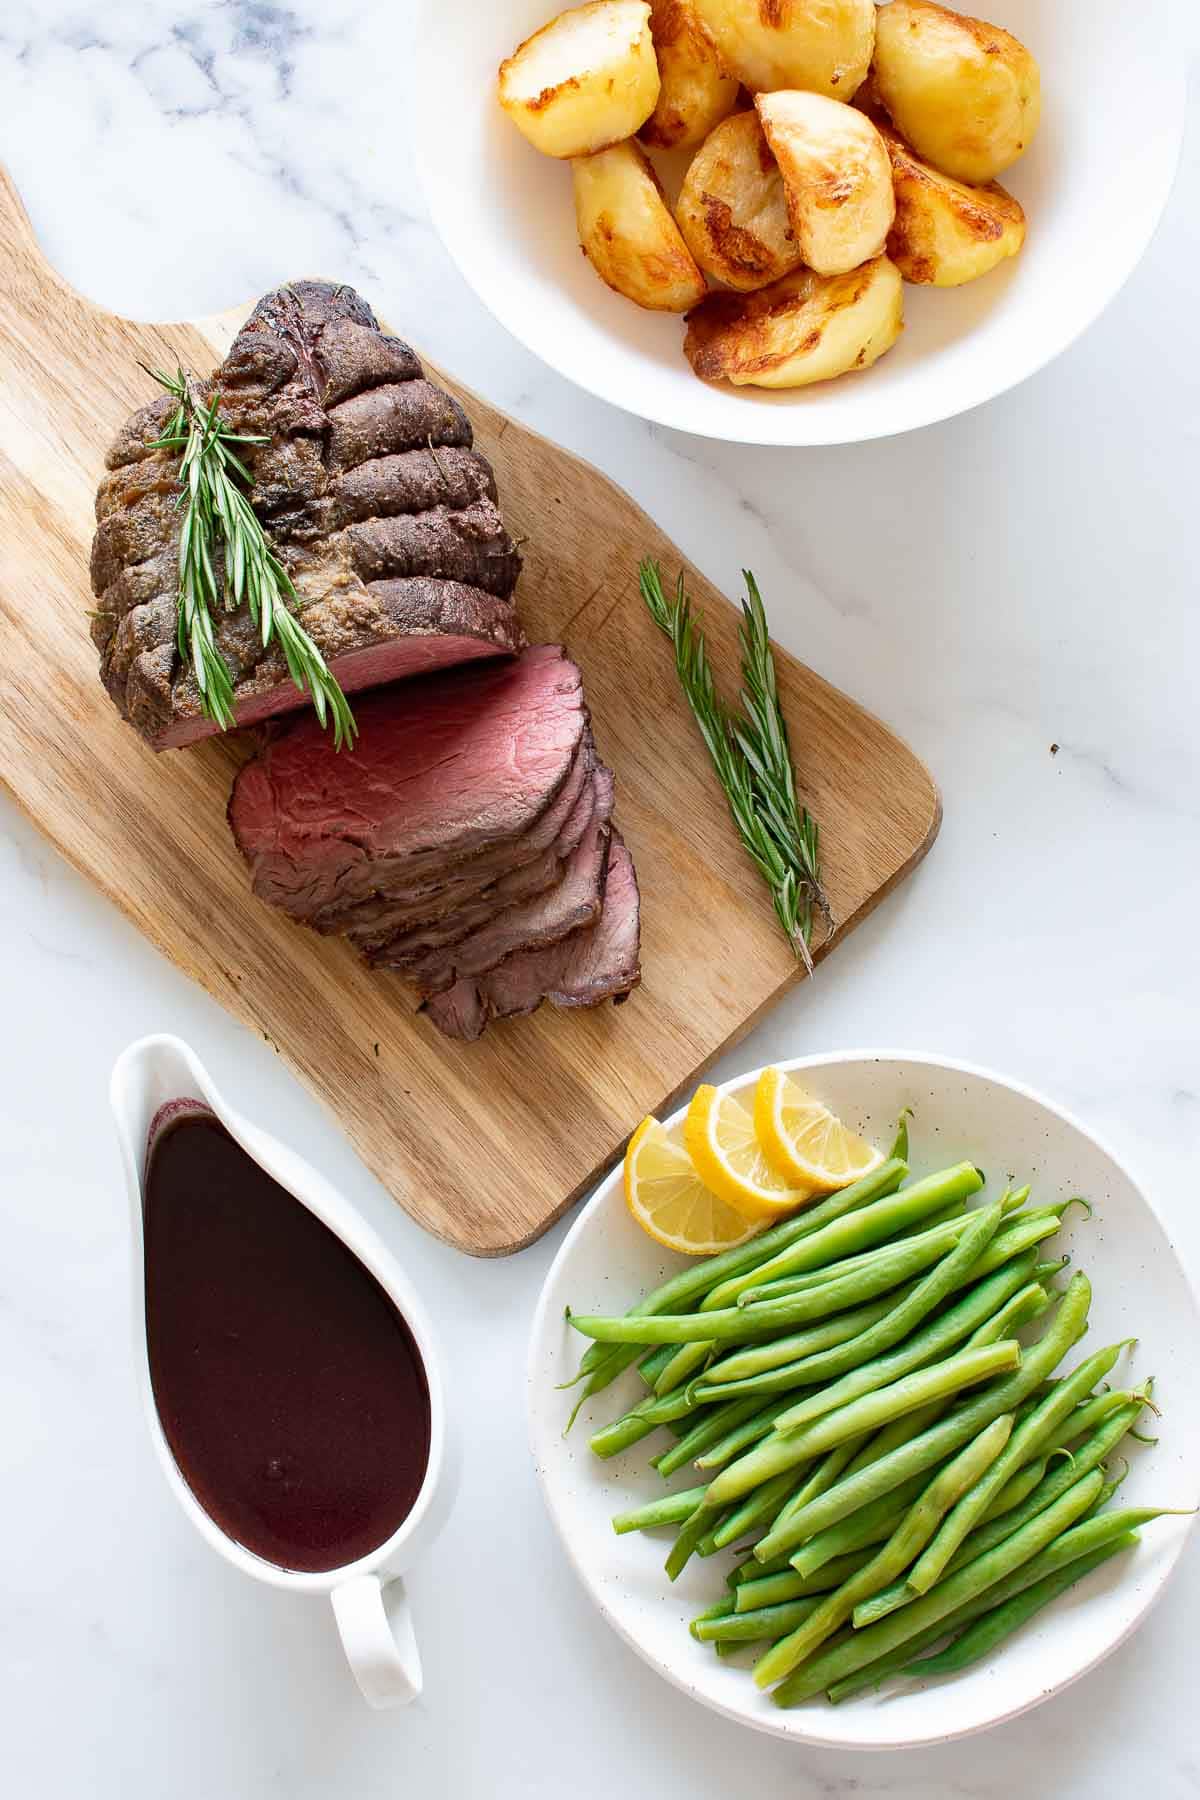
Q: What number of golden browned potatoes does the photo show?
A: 9